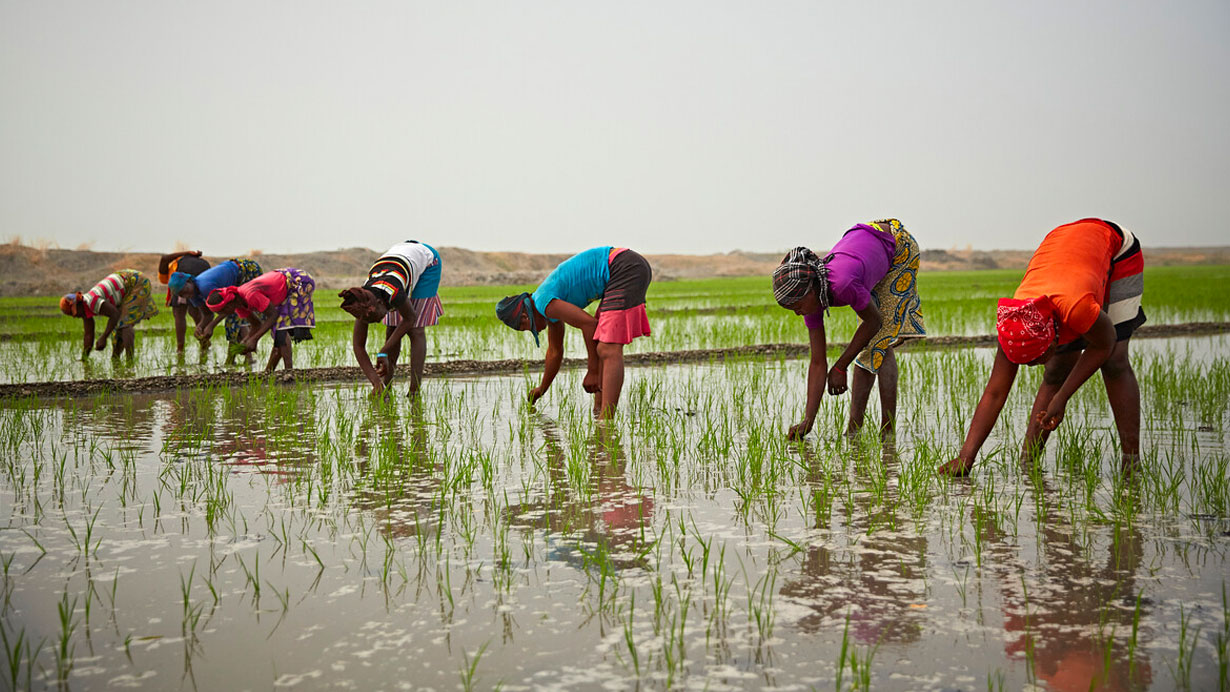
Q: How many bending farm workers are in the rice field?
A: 8